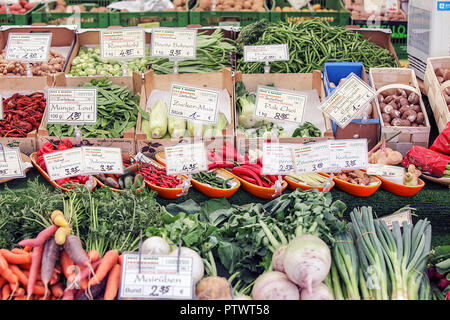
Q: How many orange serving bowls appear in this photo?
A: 8